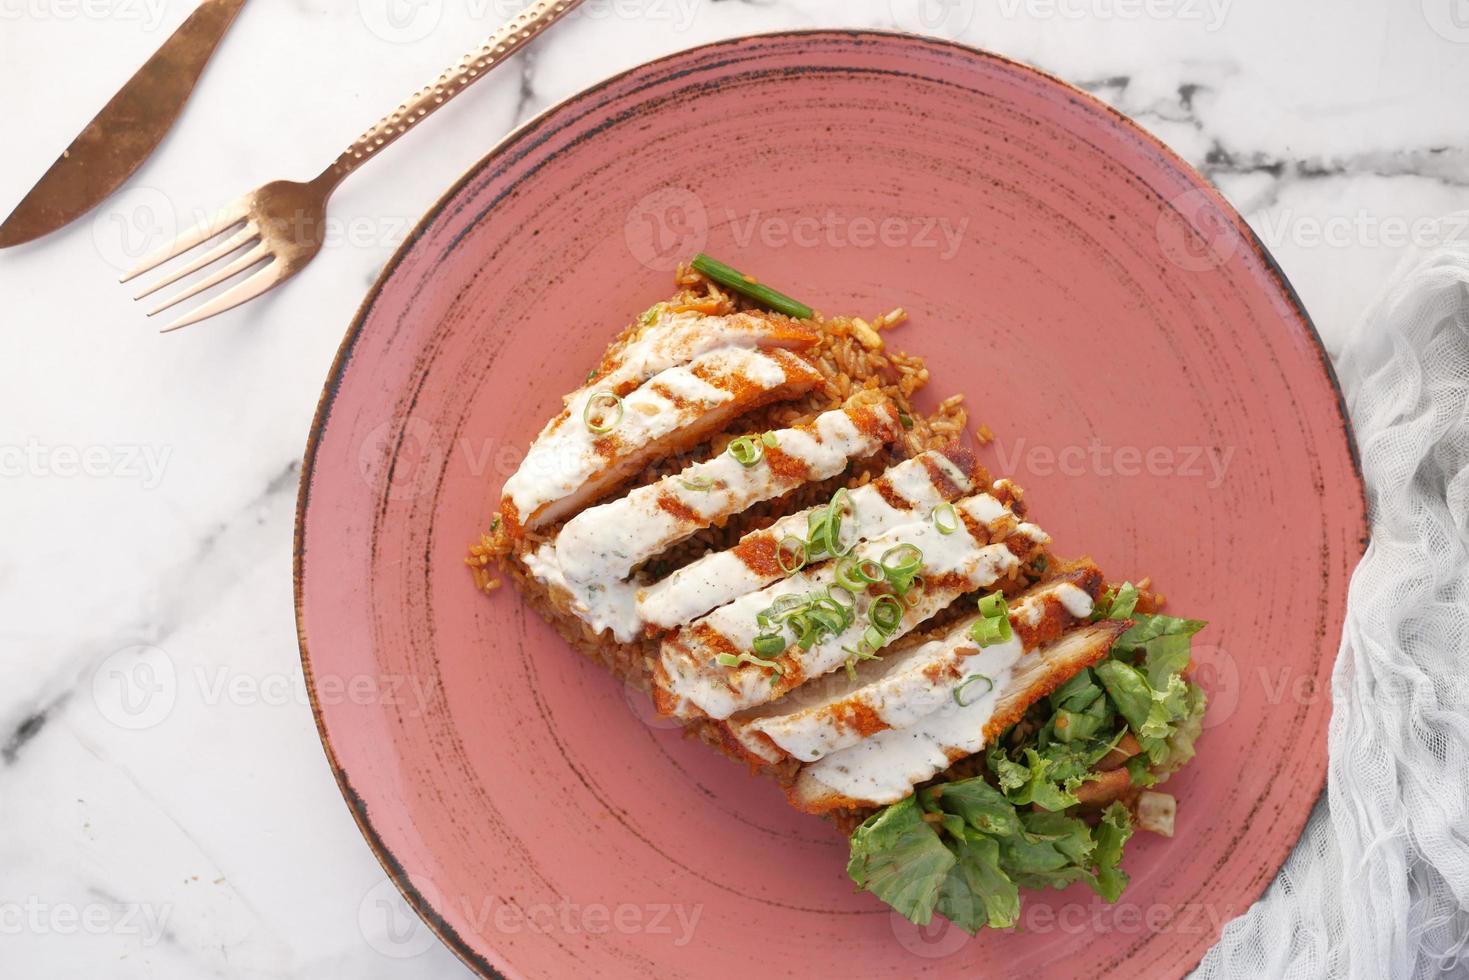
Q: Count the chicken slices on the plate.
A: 7